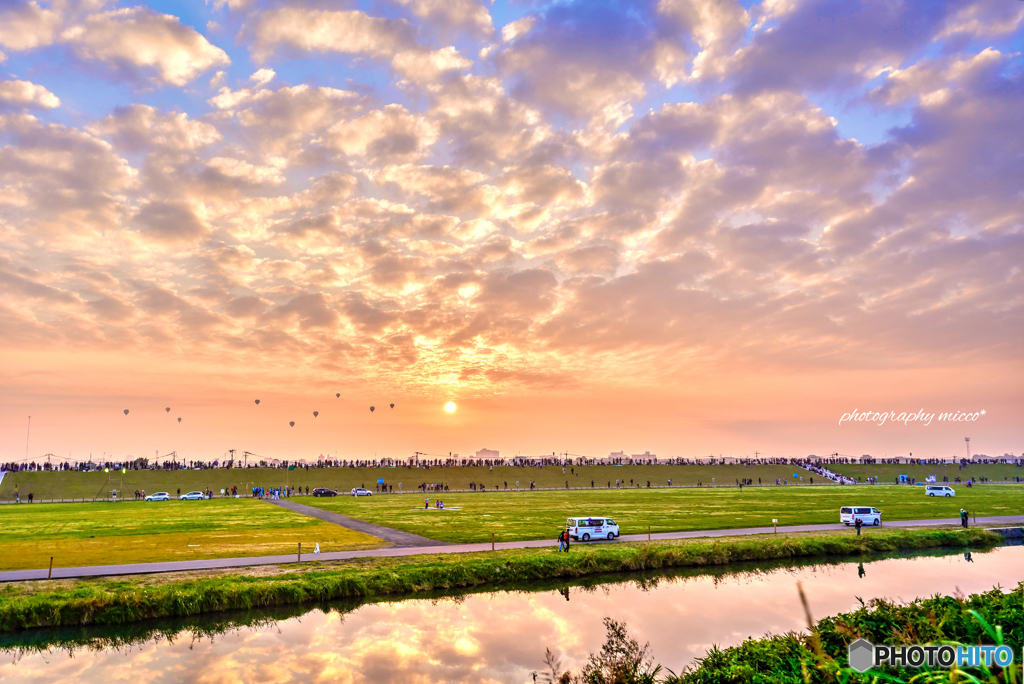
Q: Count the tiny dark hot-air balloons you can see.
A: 9